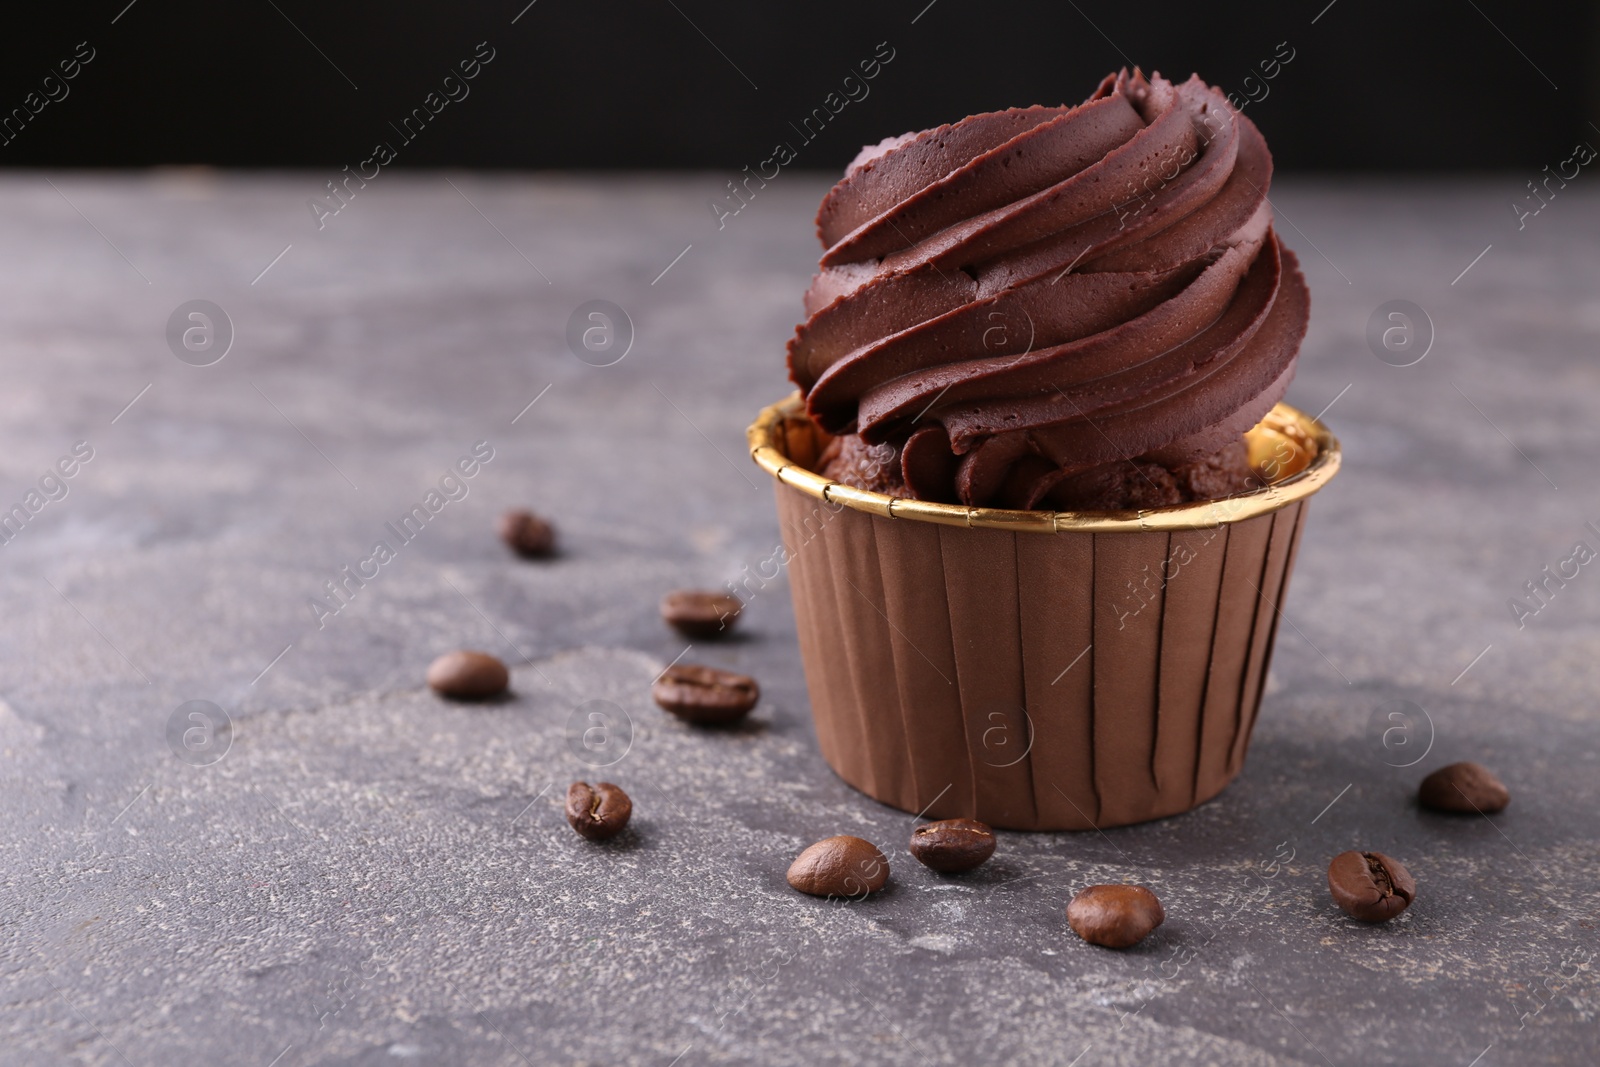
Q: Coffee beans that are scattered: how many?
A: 10